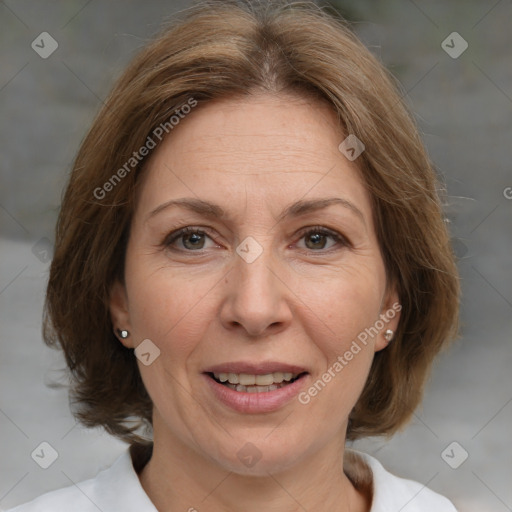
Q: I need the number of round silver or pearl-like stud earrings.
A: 2